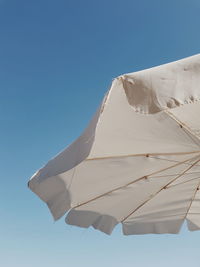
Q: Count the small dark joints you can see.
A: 5